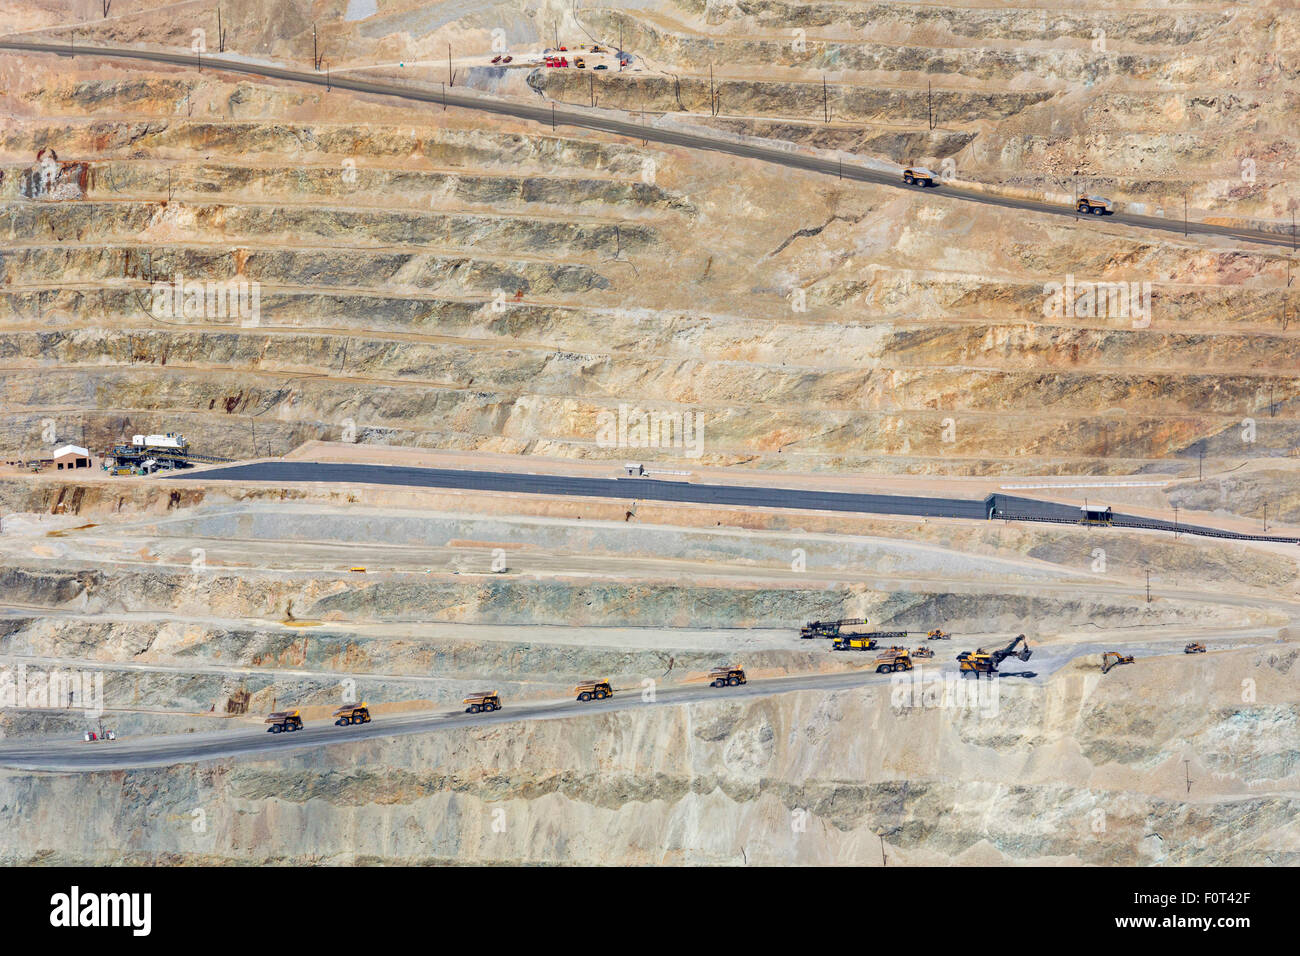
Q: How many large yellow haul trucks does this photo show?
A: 8